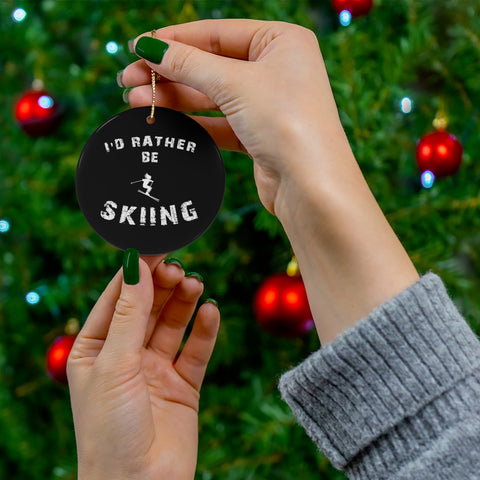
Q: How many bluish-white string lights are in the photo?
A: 8